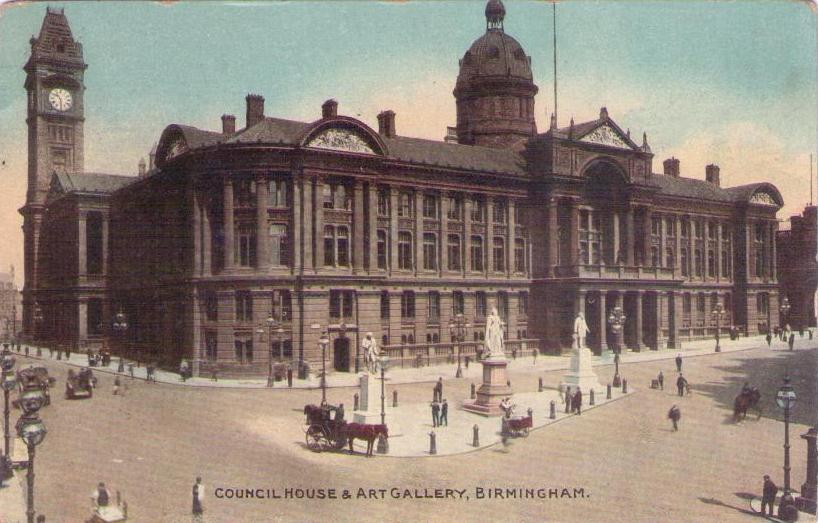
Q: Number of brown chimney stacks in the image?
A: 6